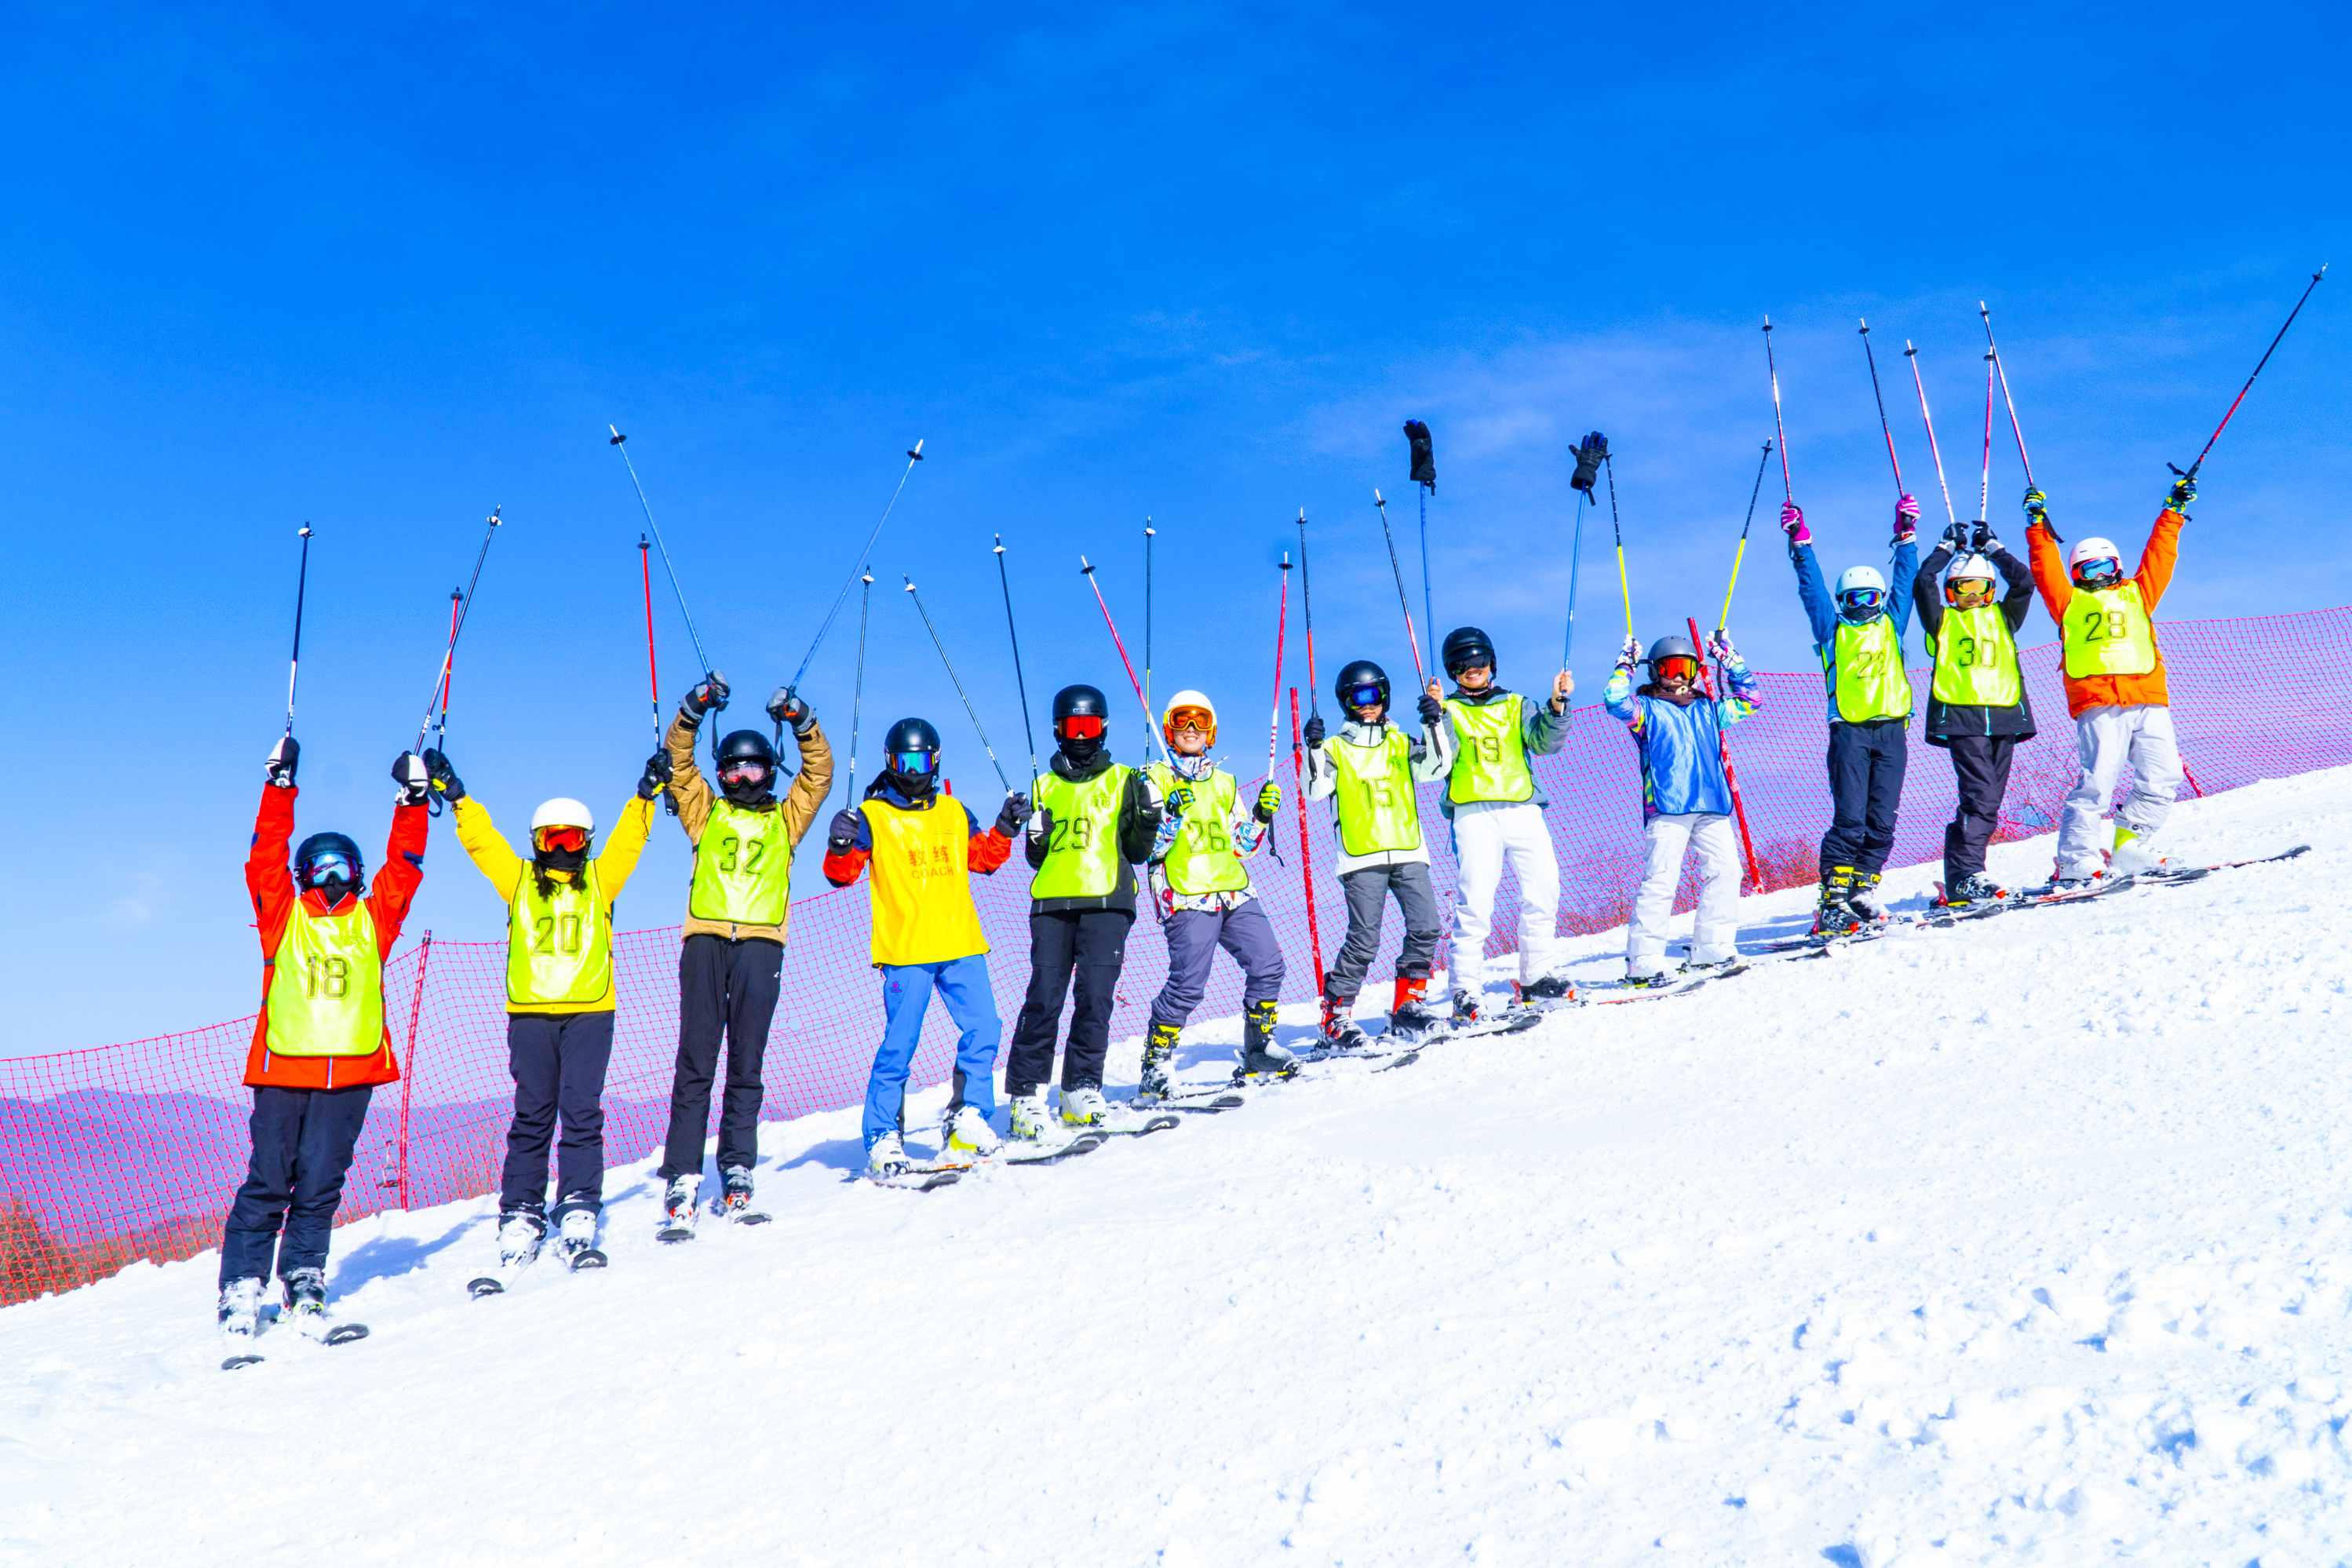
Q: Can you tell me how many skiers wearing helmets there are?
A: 12